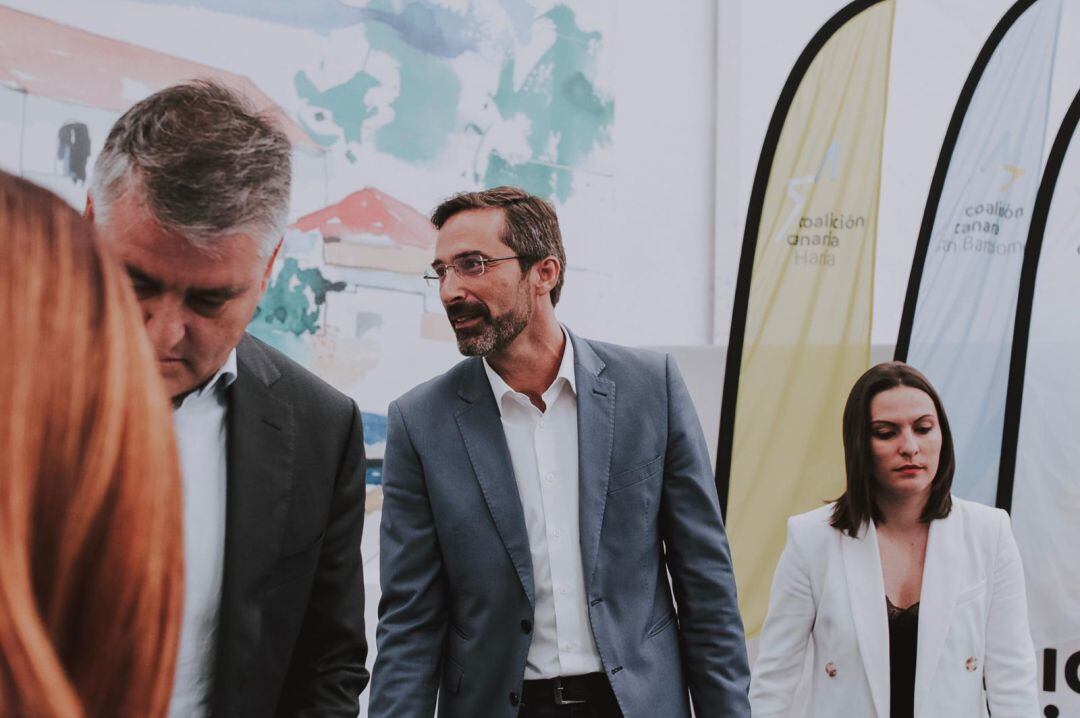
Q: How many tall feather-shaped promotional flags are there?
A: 3